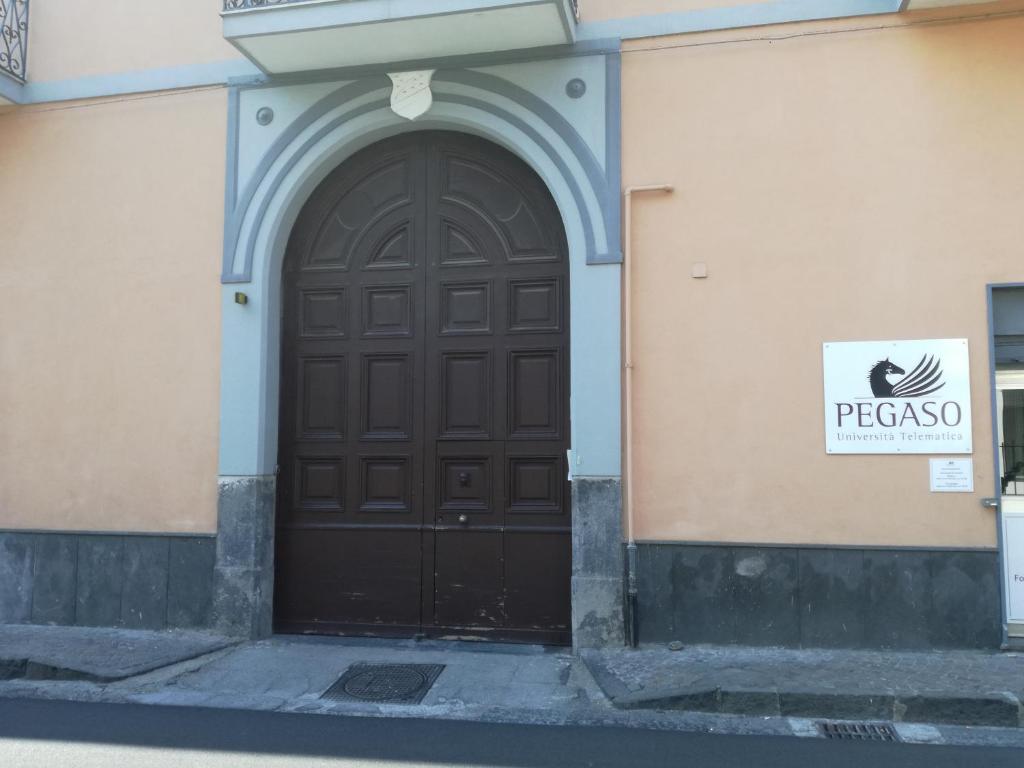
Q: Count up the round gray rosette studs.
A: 2